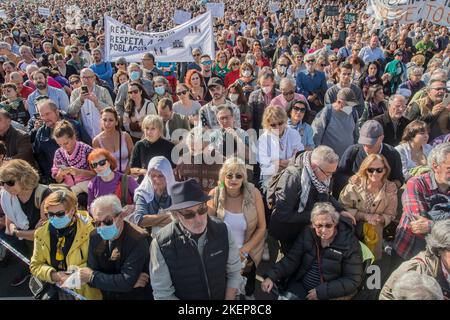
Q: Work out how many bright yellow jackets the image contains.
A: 1